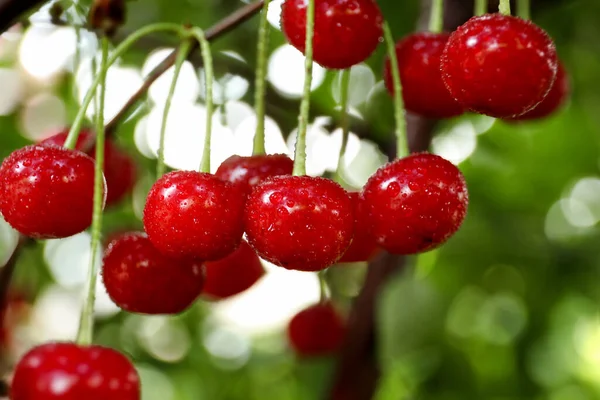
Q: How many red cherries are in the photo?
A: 15